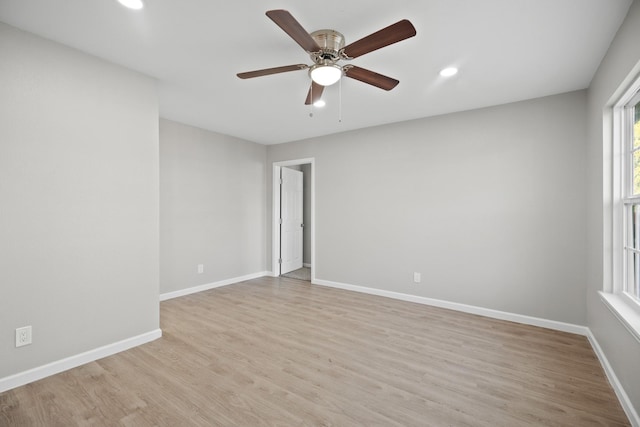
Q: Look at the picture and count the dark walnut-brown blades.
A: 5